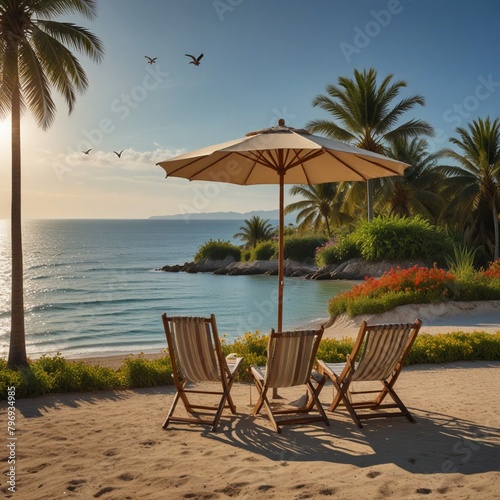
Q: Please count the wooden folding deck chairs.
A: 3